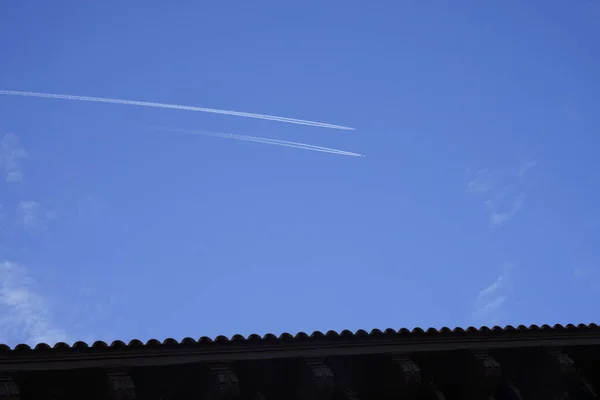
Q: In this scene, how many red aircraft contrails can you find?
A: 0